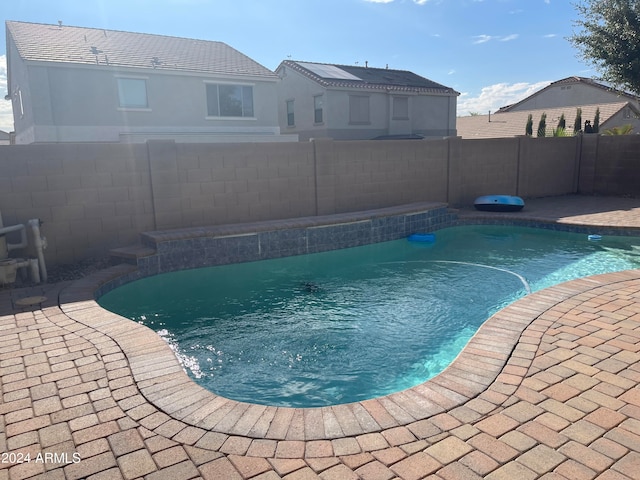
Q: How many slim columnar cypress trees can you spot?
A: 5